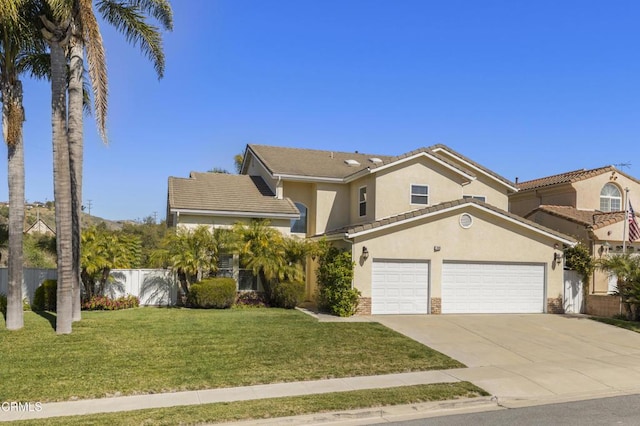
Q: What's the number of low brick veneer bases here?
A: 3